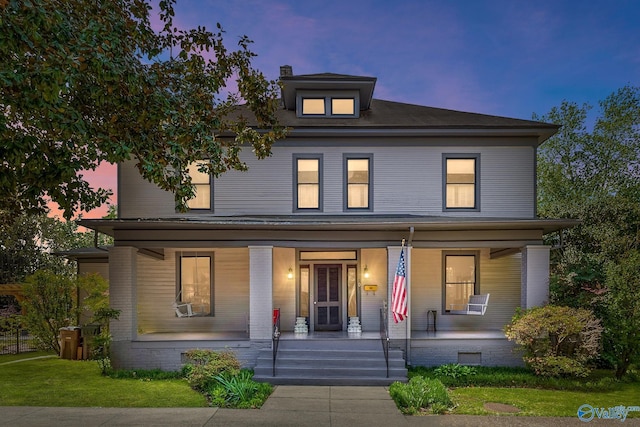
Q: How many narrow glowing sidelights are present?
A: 2